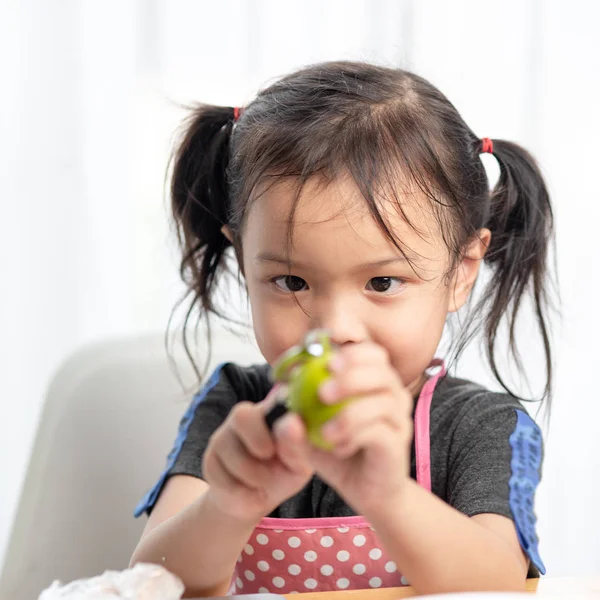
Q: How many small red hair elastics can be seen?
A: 2